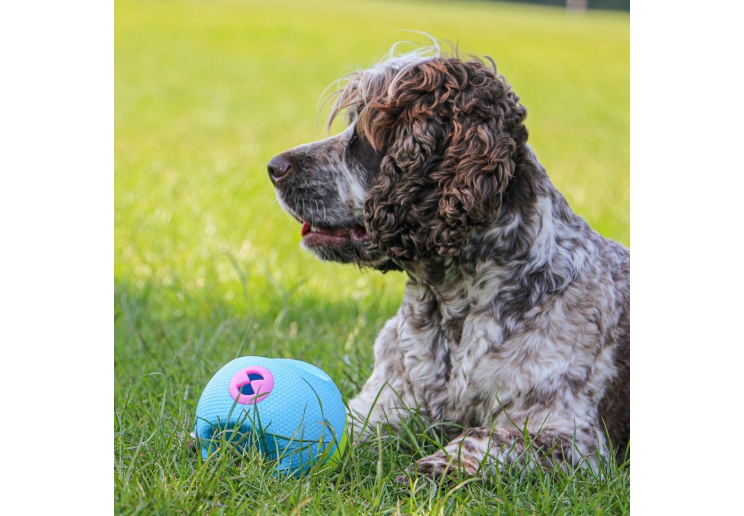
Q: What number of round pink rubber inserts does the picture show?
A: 1